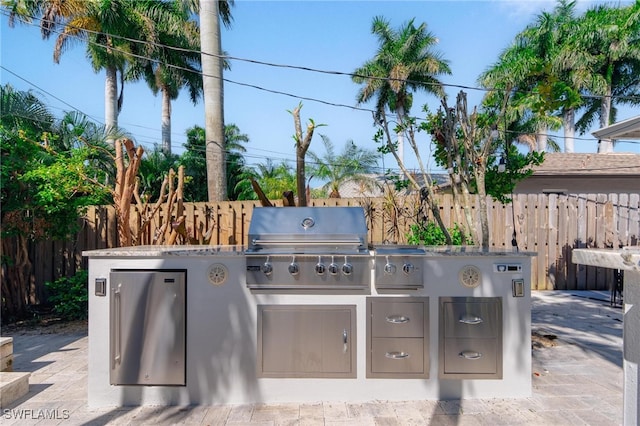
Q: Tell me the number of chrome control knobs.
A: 7